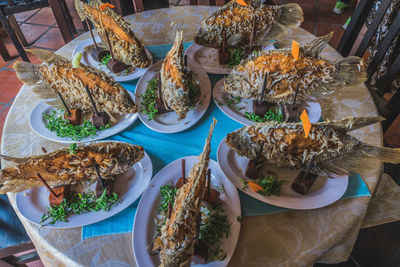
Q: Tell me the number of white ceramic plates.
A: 8